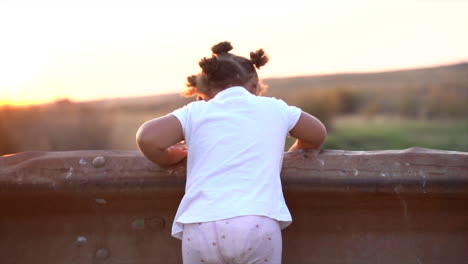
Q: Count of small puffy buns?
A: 4